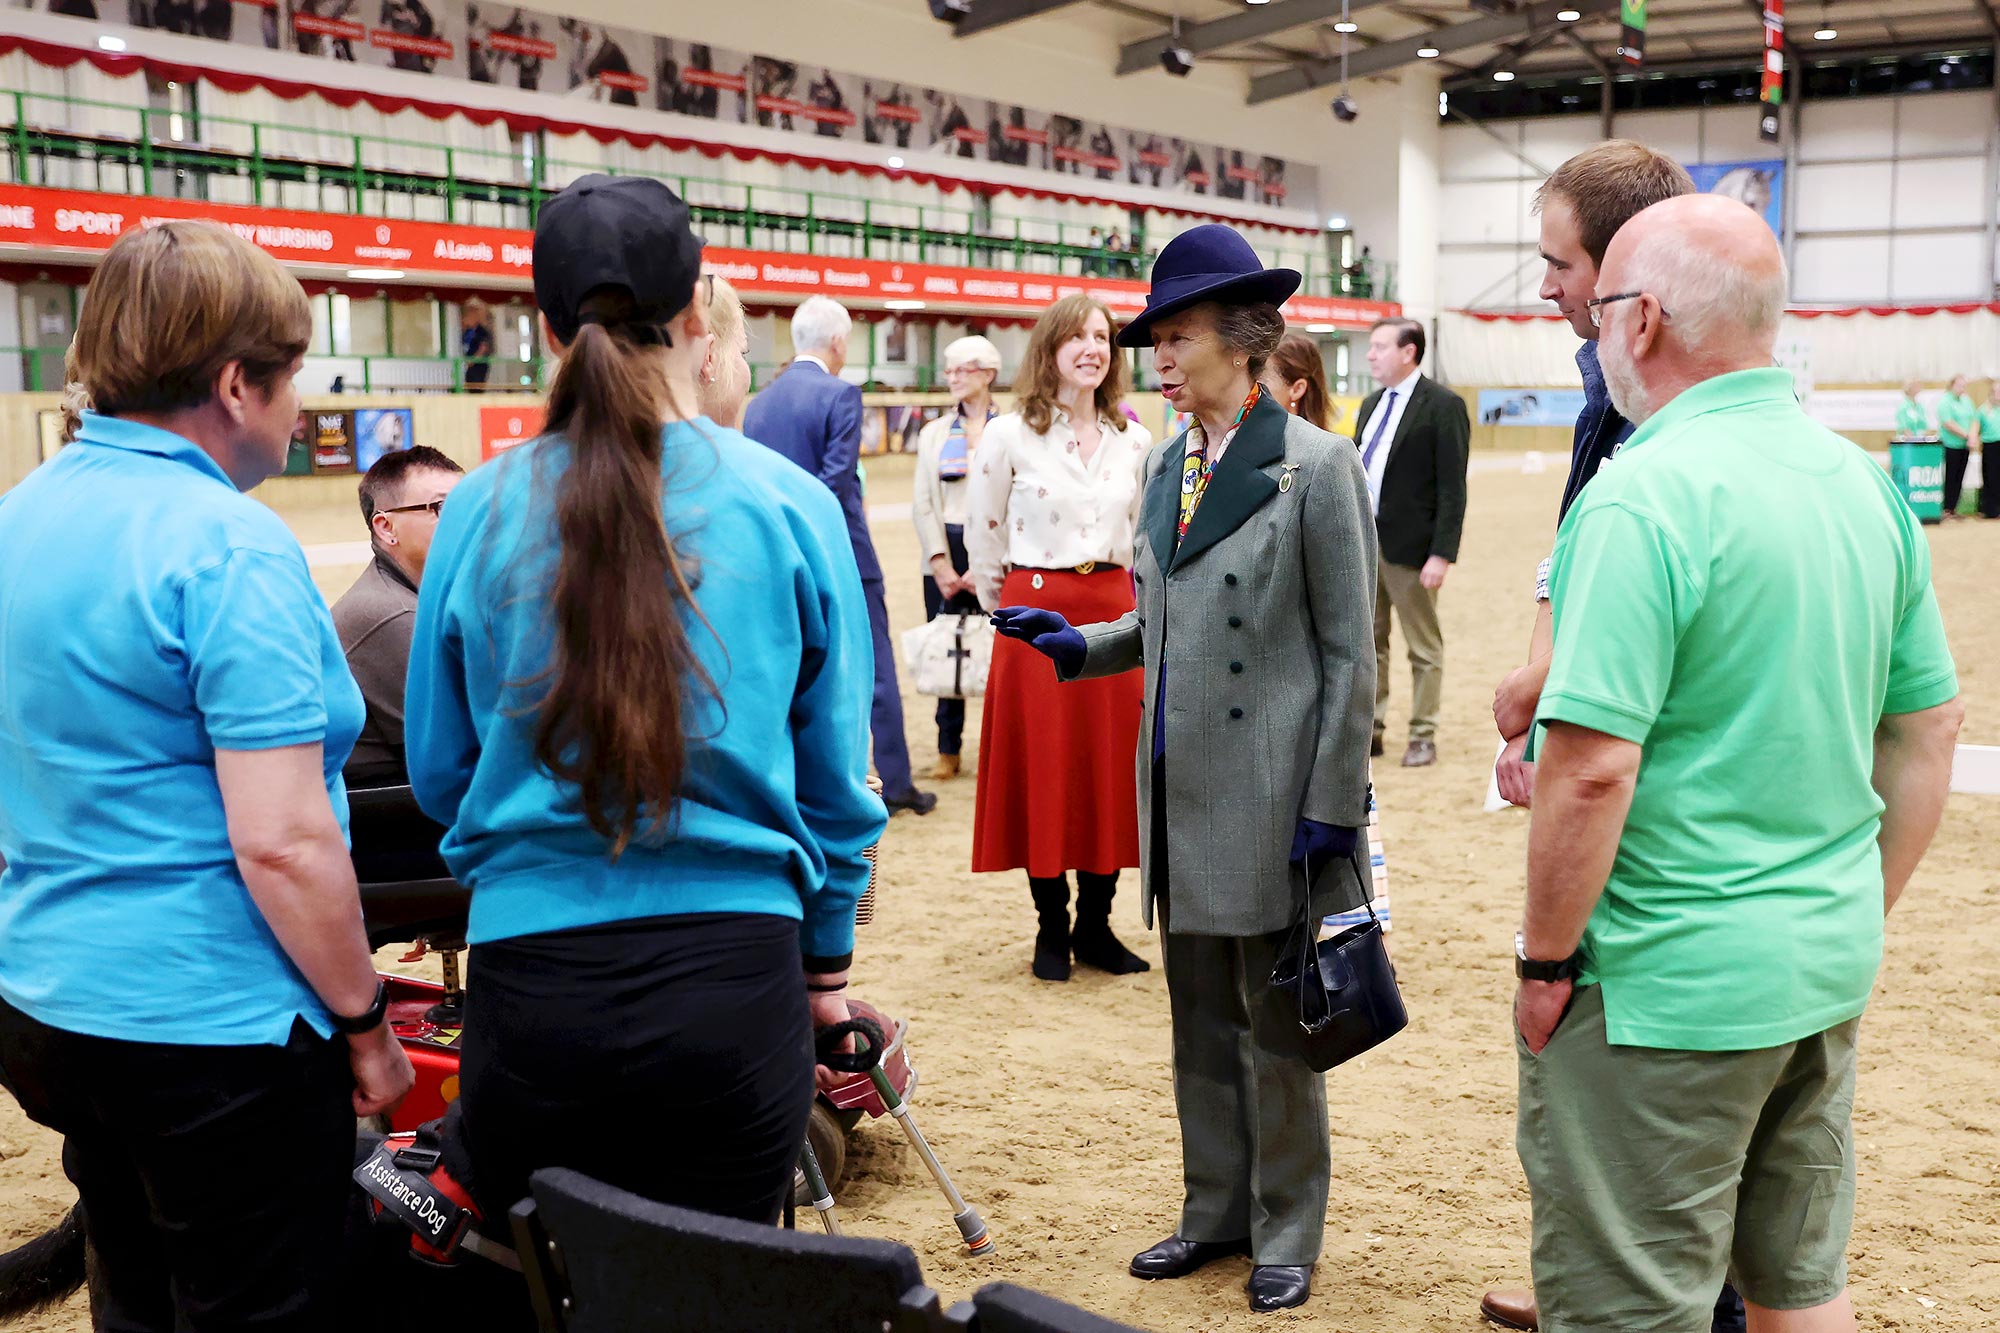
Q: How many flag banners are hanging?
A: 2